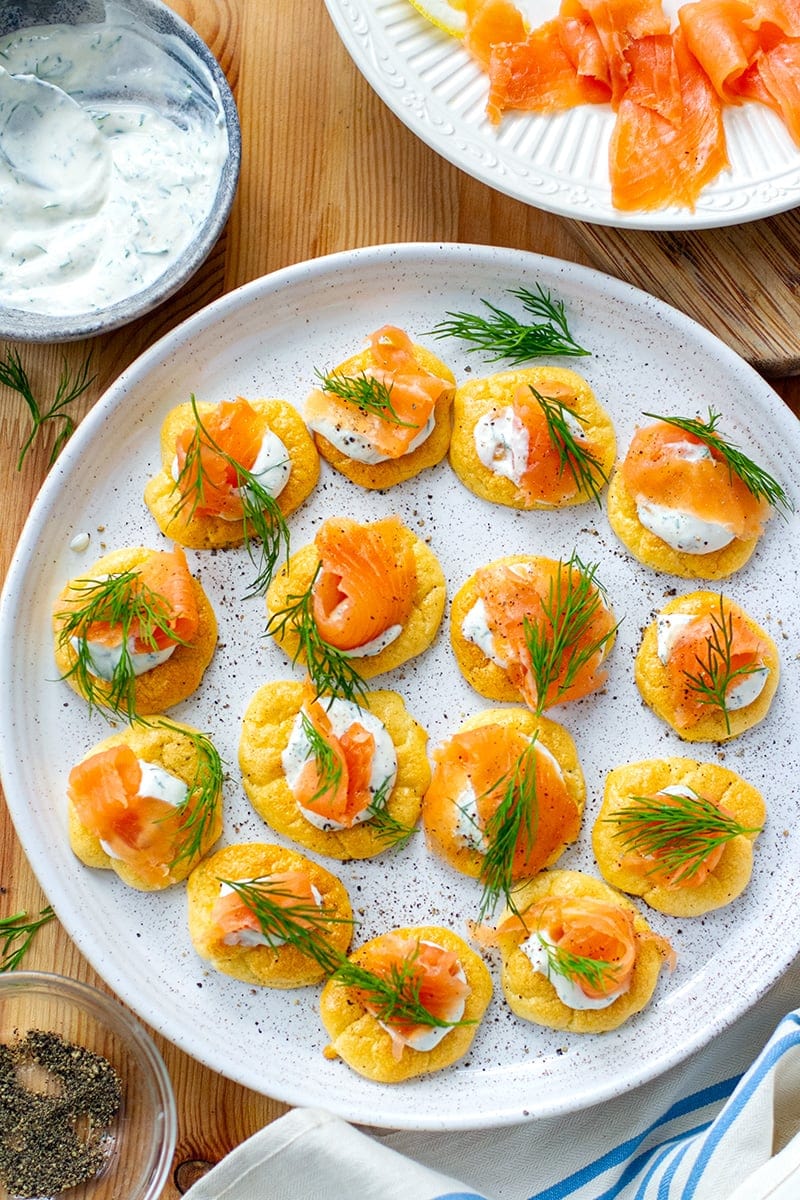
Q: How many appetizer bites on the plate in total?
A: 15